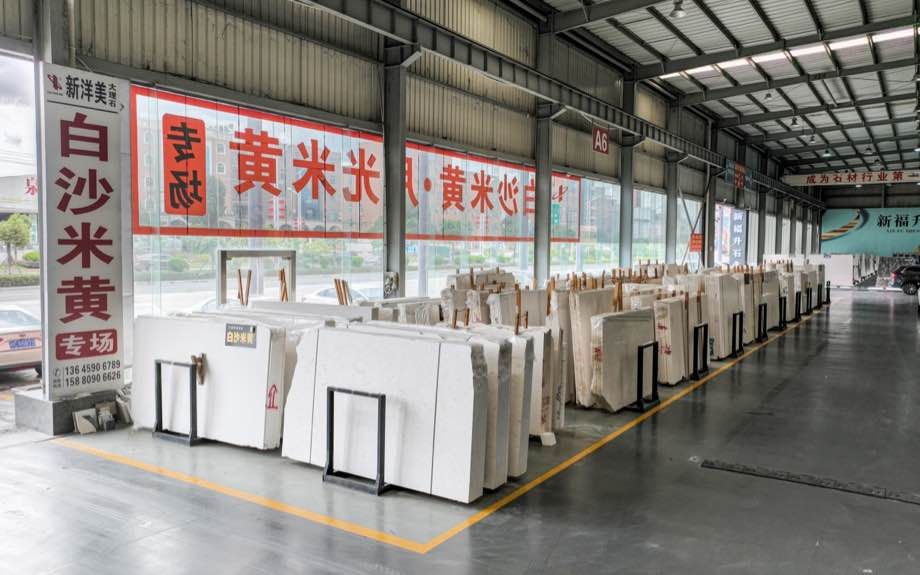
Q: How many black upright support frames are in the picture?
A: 11